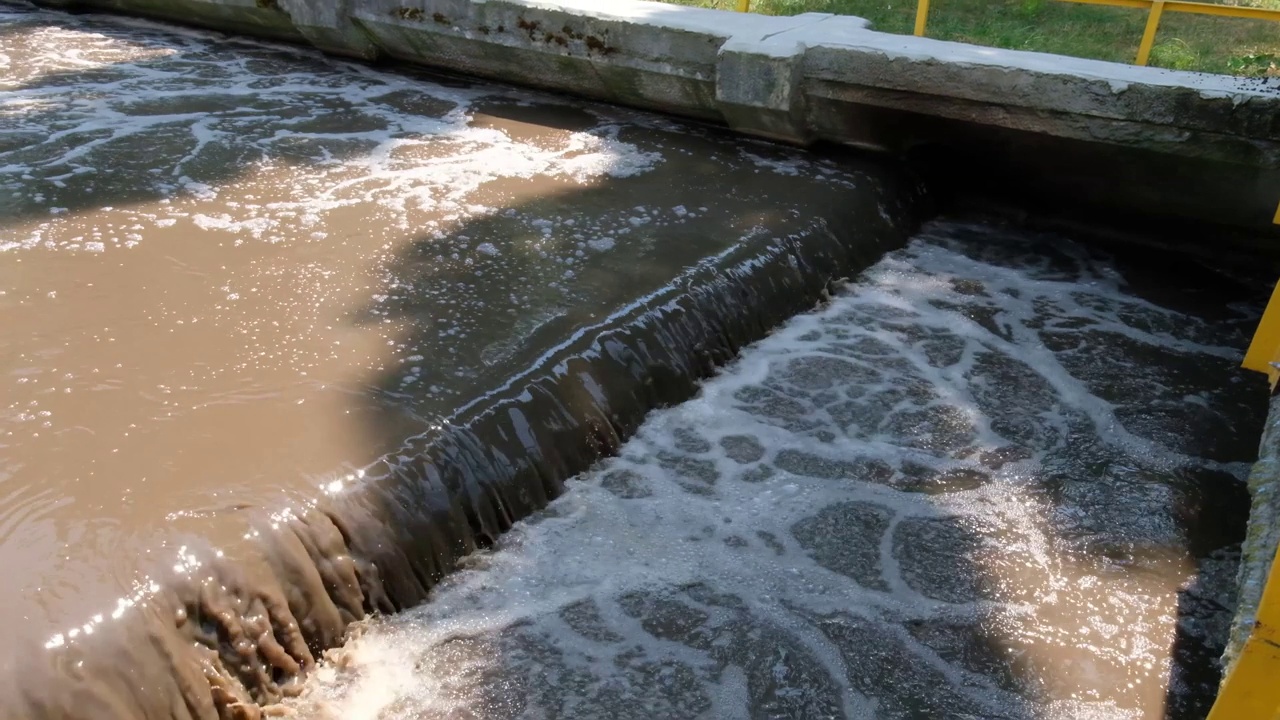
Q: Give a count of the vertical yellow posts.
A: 3